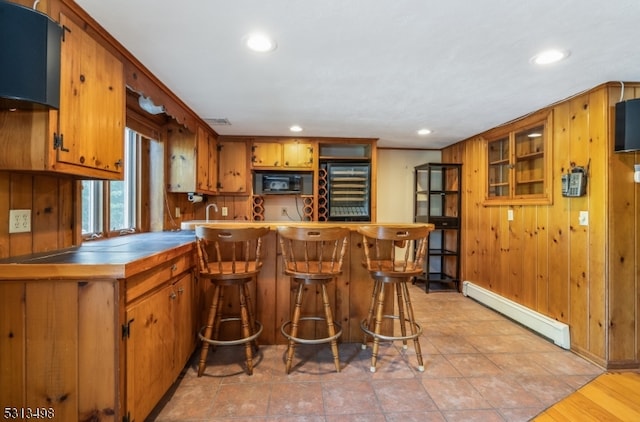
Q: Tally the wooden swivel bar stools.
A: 3